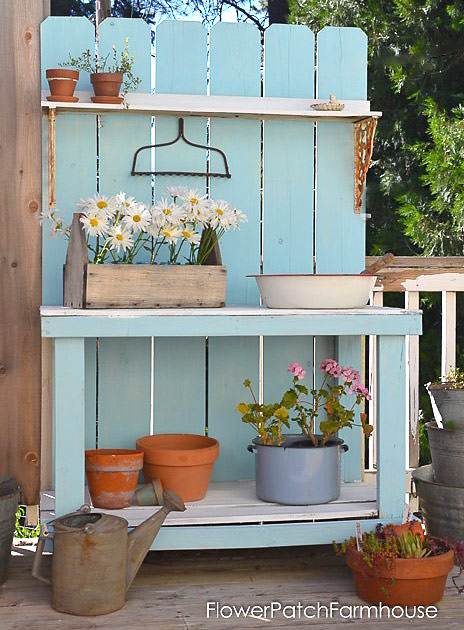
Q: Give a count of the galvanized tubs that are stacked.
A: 3